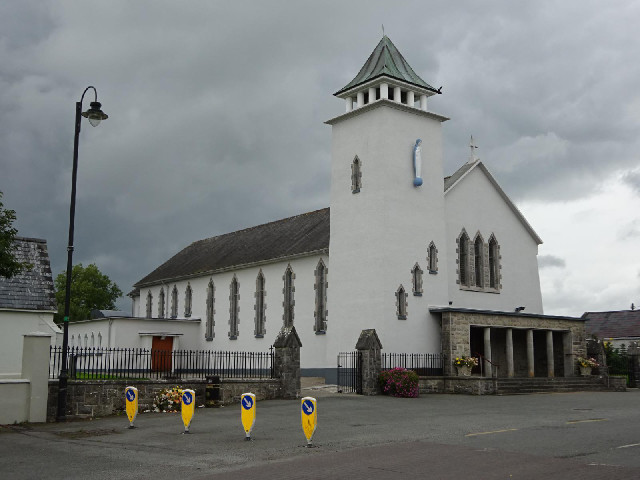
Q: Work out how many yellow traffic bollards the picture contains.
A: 4